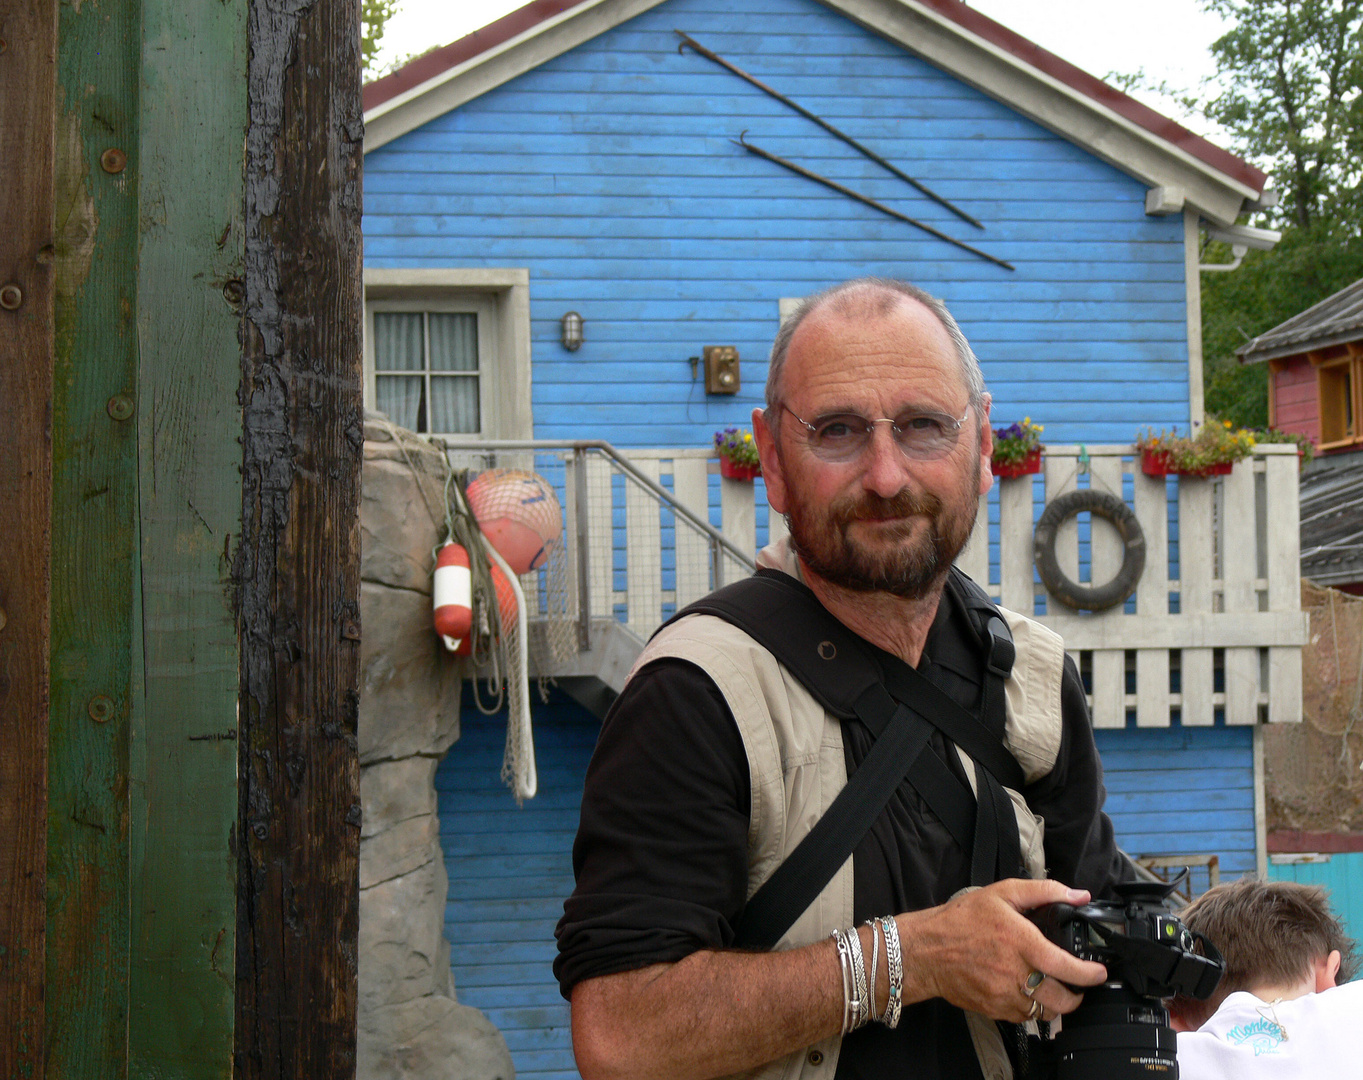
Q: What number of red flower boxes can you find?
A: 3